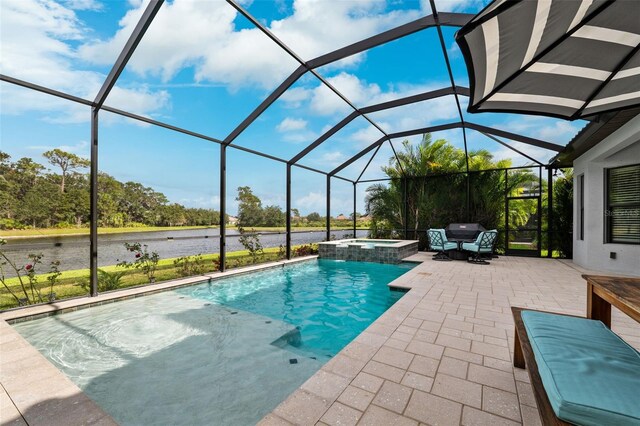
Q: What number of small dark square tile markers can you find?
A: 7